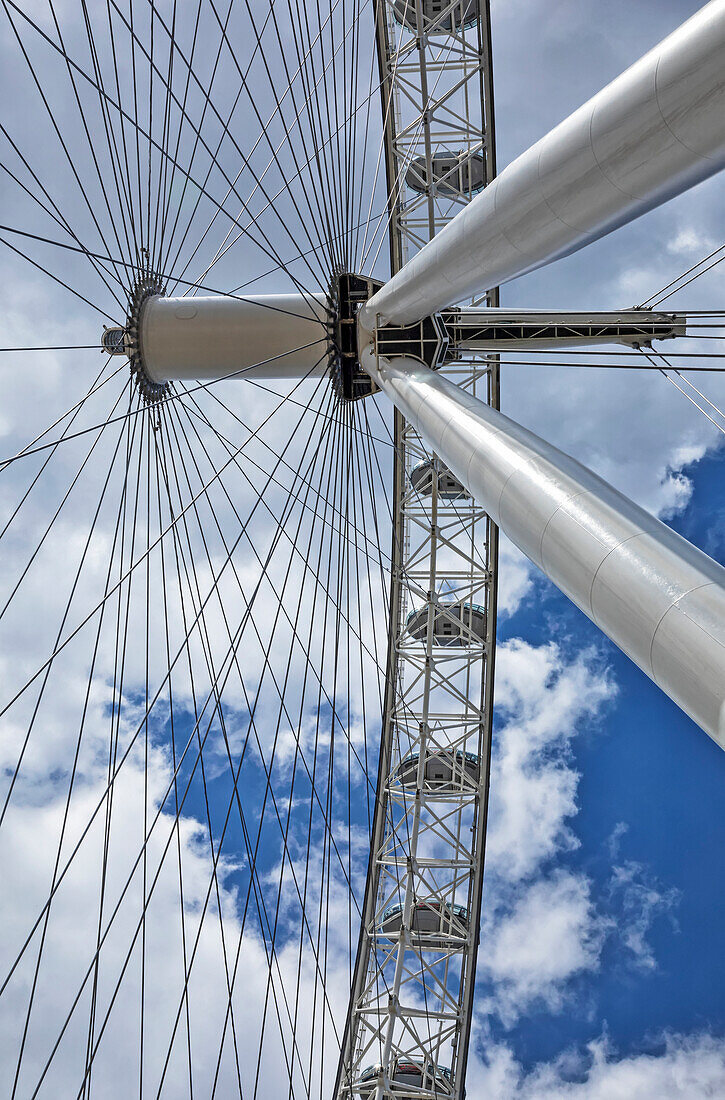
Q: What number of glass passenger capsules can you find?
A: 7